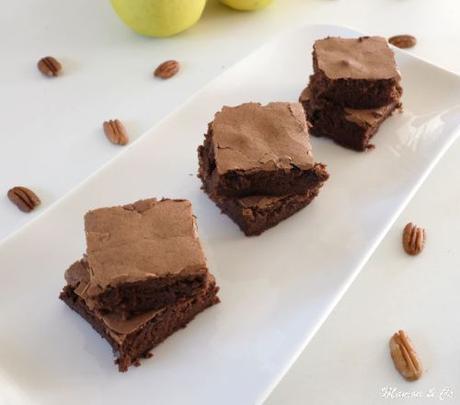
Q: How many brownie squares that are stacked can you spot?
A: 6